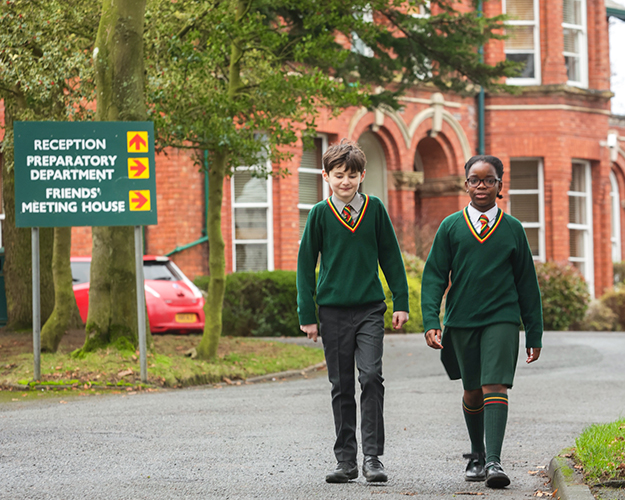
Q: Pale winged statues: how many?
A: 0